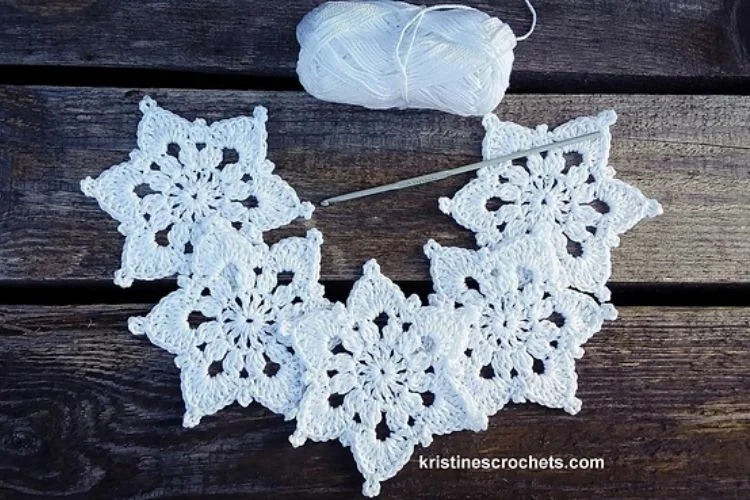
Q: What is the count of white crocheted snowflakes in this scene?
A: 5